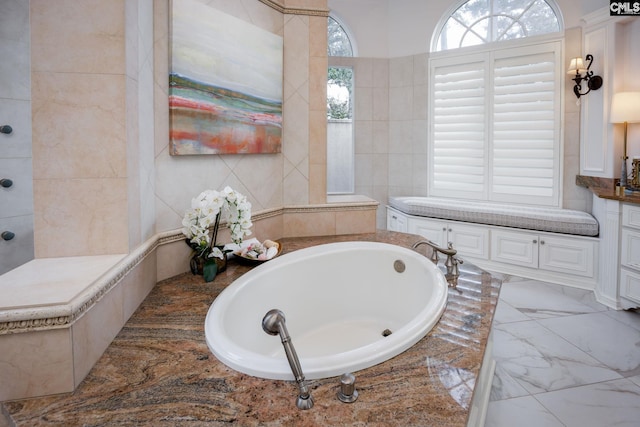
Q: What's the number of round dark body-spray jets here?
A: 3